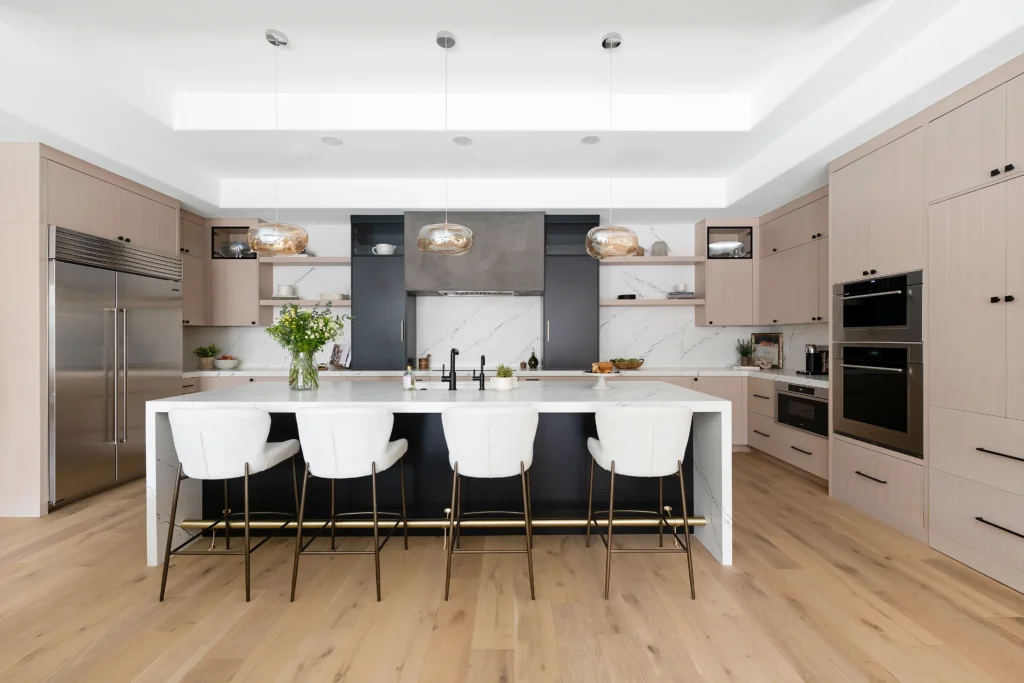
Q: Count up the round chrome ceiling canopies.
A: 3